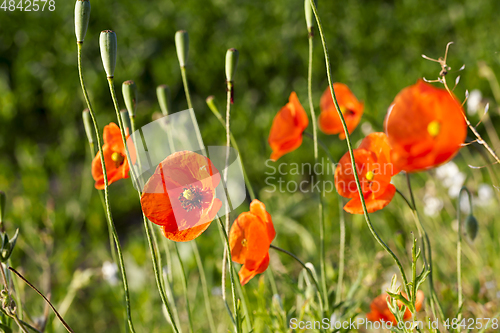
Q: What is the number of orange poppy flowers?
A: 8